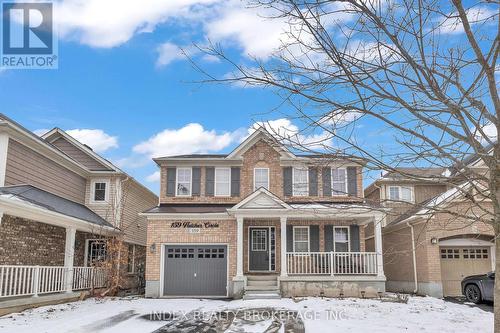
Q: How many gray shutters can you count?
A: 12